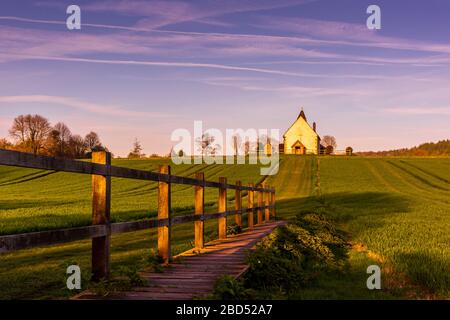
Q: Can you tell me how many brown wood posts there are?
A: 9